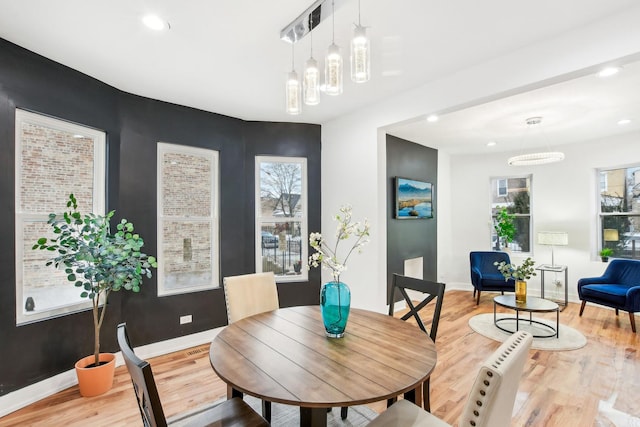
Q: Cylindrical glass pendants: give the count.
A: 4